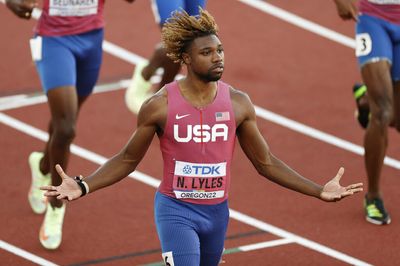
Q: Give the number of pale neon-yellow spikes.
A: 3